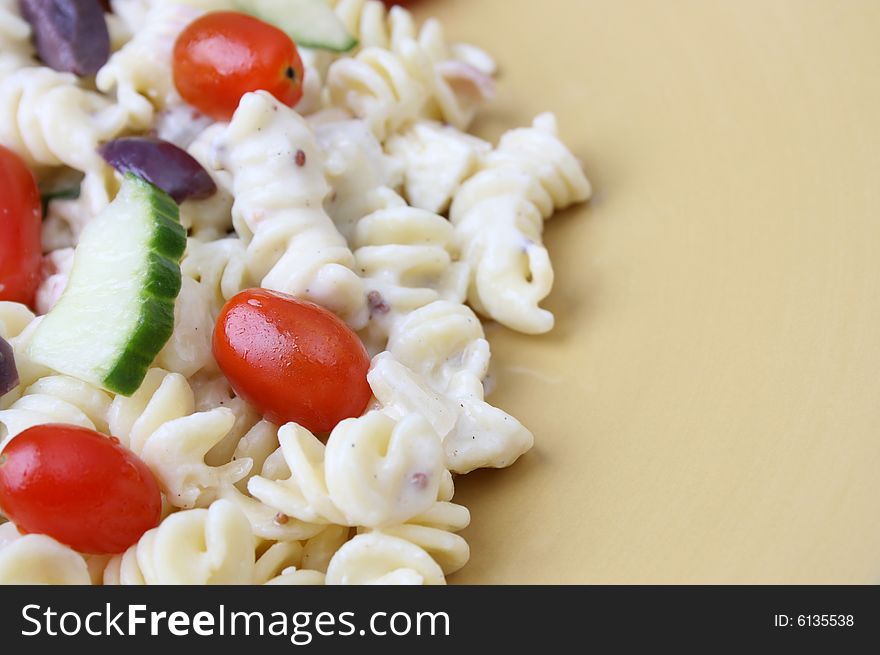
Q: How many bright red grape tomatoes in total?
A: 4